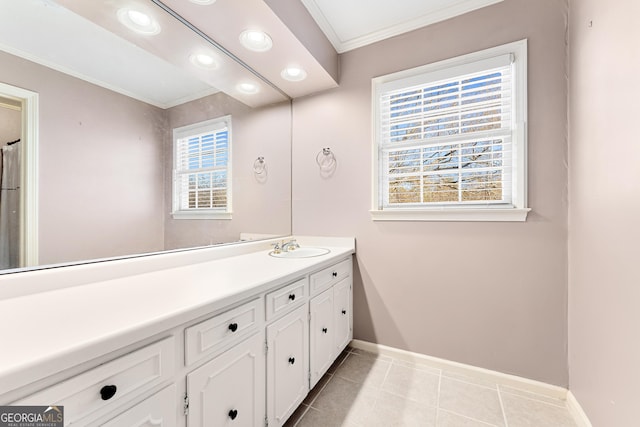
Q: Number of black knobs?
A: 8